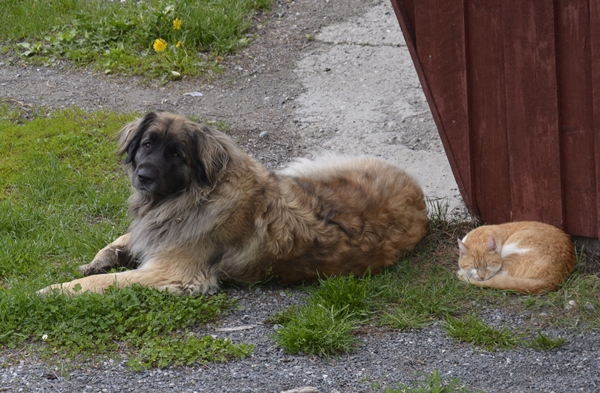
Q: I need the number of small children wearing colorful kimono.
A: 0